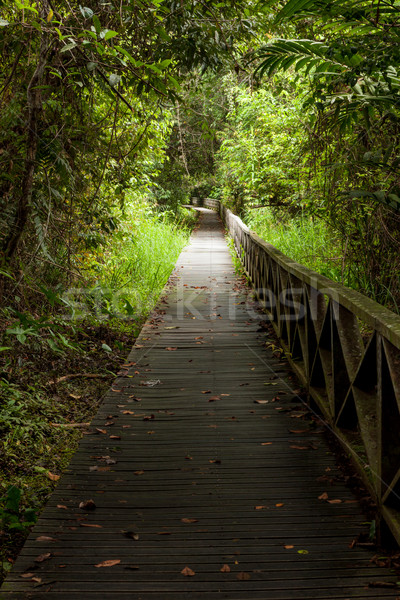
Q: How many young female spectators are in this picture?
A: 0